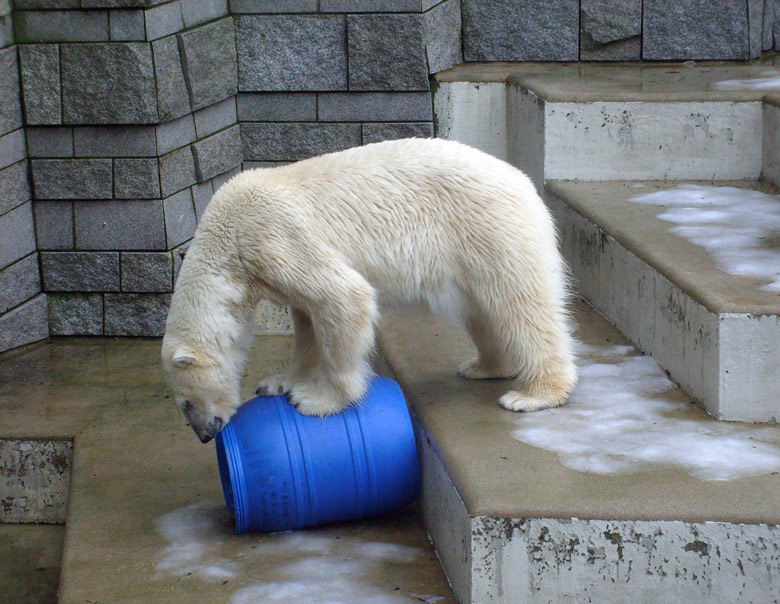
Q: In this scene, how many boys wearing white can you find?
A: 0